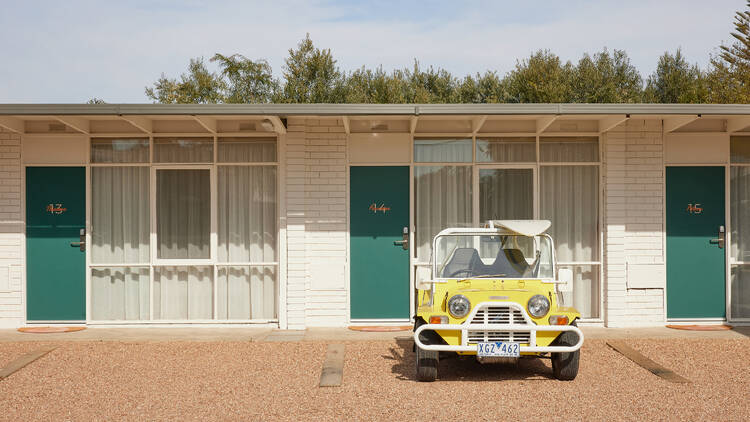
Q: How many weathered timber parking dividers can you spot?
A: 3